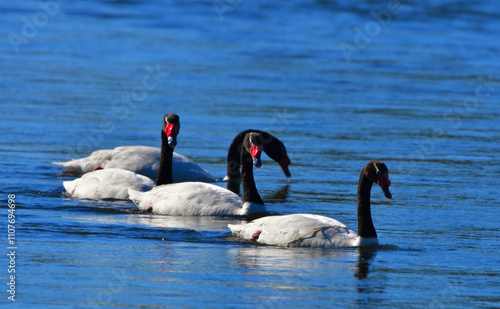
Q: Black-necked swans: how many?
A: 4